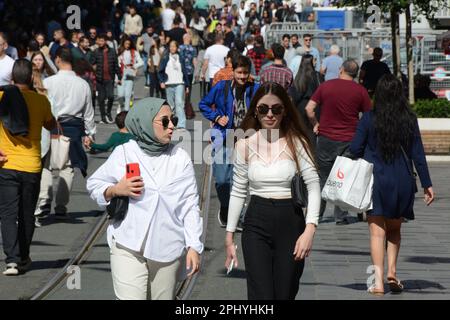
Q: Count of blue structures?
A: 1